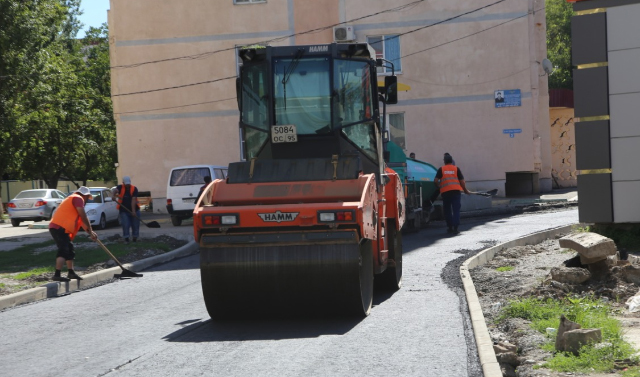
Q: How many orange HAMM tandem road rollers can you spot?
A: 1